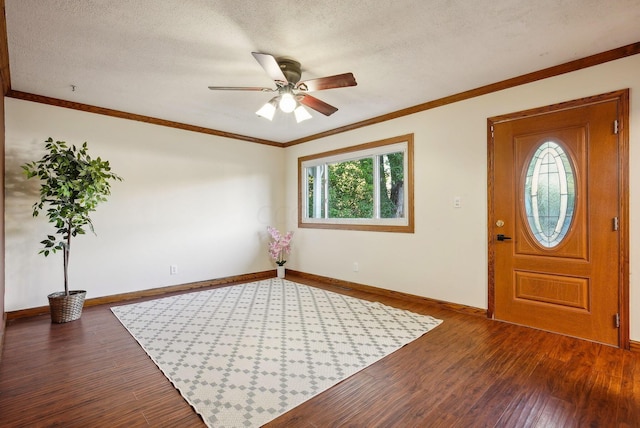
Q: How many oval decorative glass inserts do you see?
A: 1